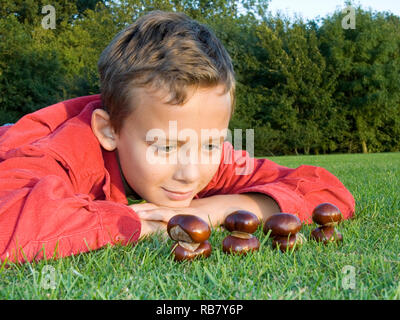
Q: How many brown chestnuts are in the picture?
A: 8